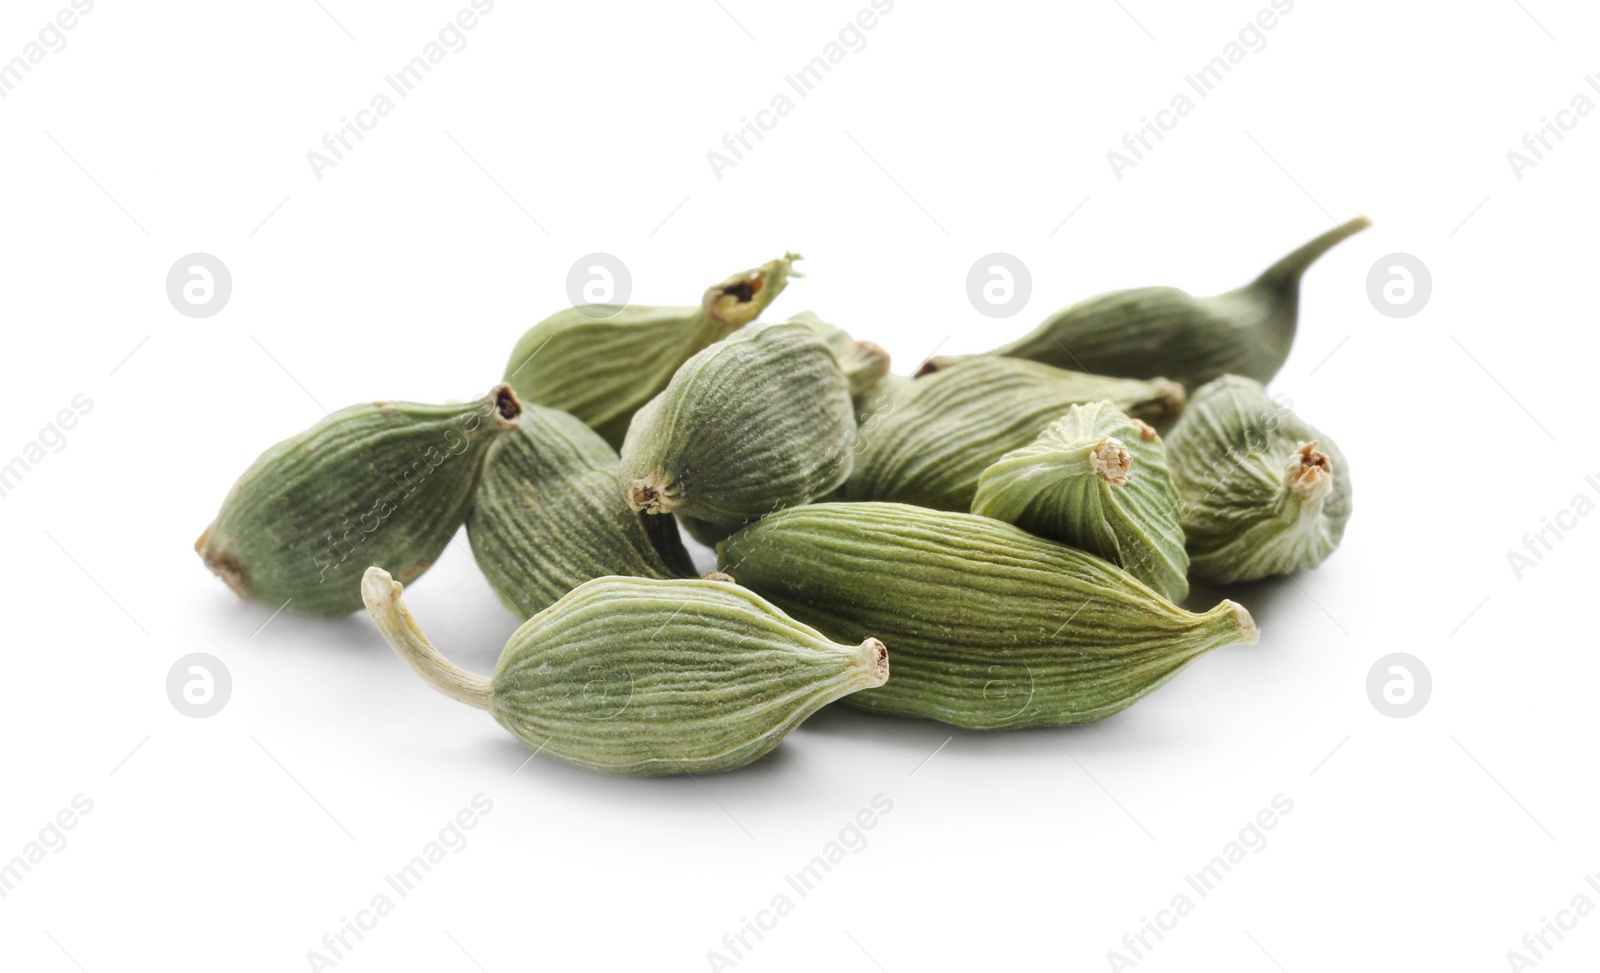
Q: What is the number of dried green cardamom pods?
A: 11